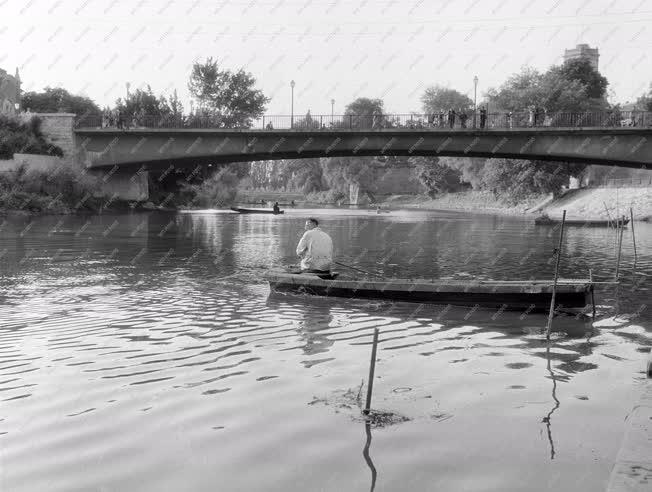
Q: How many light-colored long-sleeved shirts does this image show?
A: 1